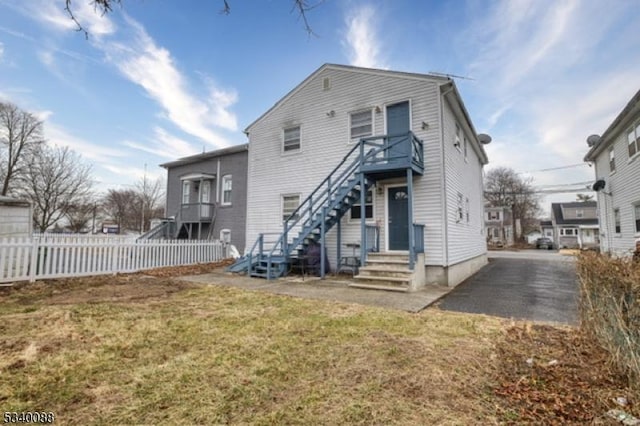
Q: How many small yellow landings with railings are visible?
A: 0